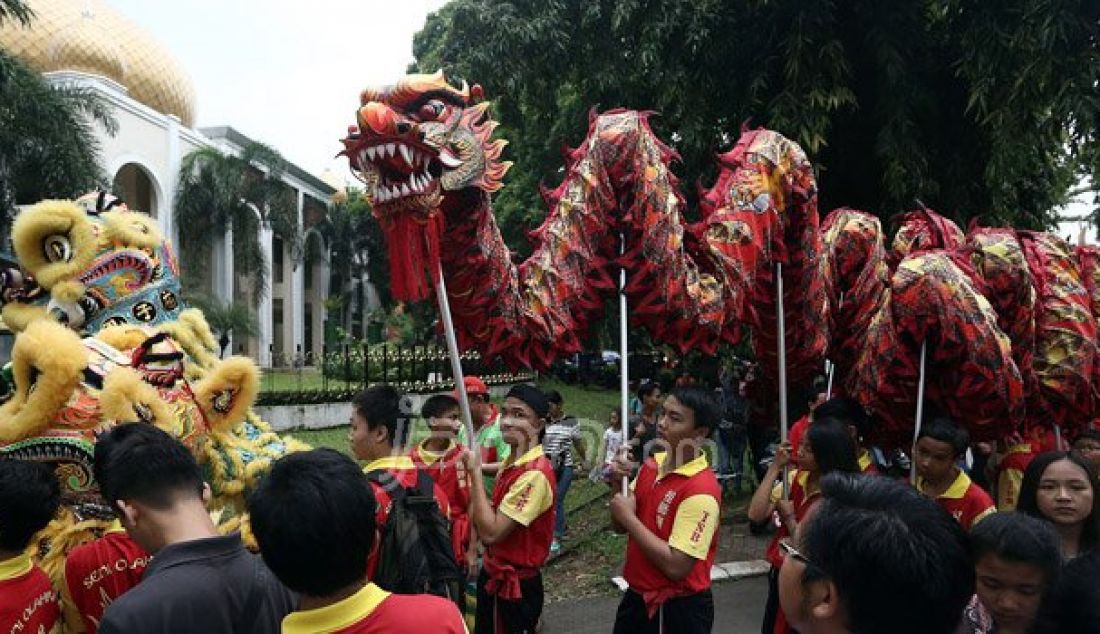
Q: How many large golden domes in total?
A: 1